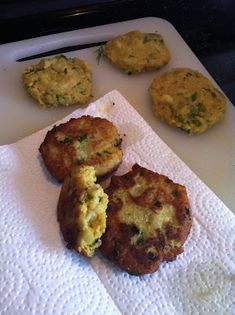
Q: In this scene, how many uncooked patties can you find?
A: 3